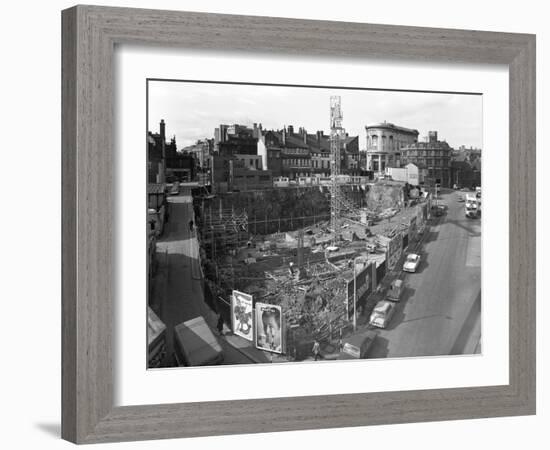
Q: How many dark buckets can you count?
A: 0